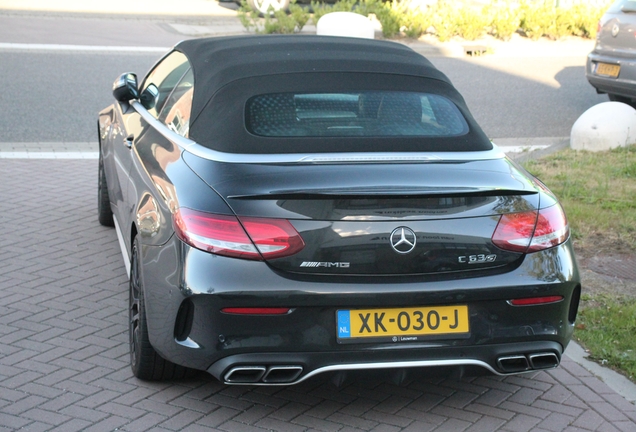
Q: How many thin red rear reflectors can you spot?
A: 2